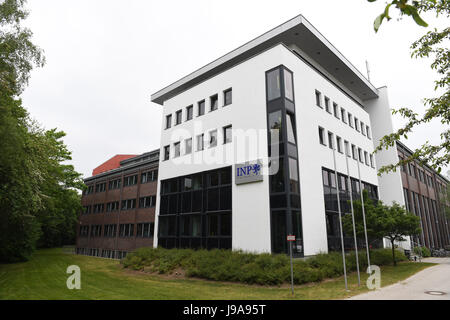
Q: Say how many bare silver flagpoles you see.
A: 3